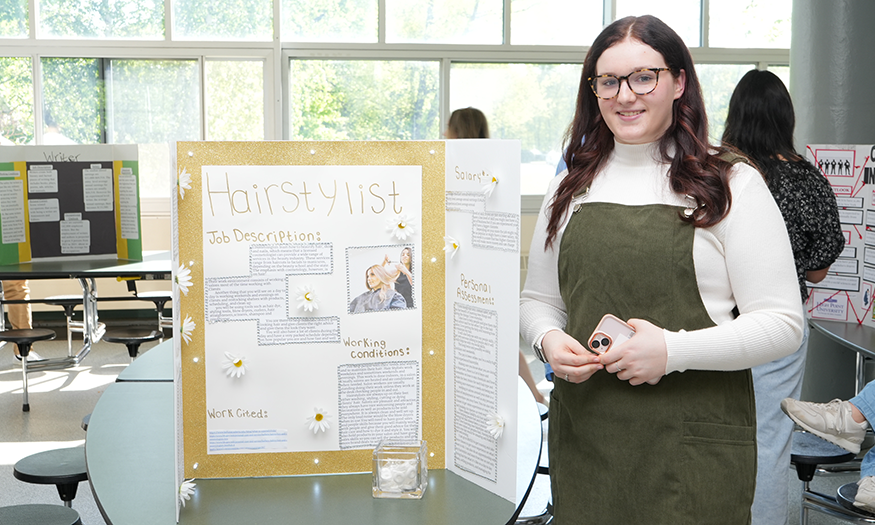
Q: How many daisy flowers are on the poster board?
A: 11